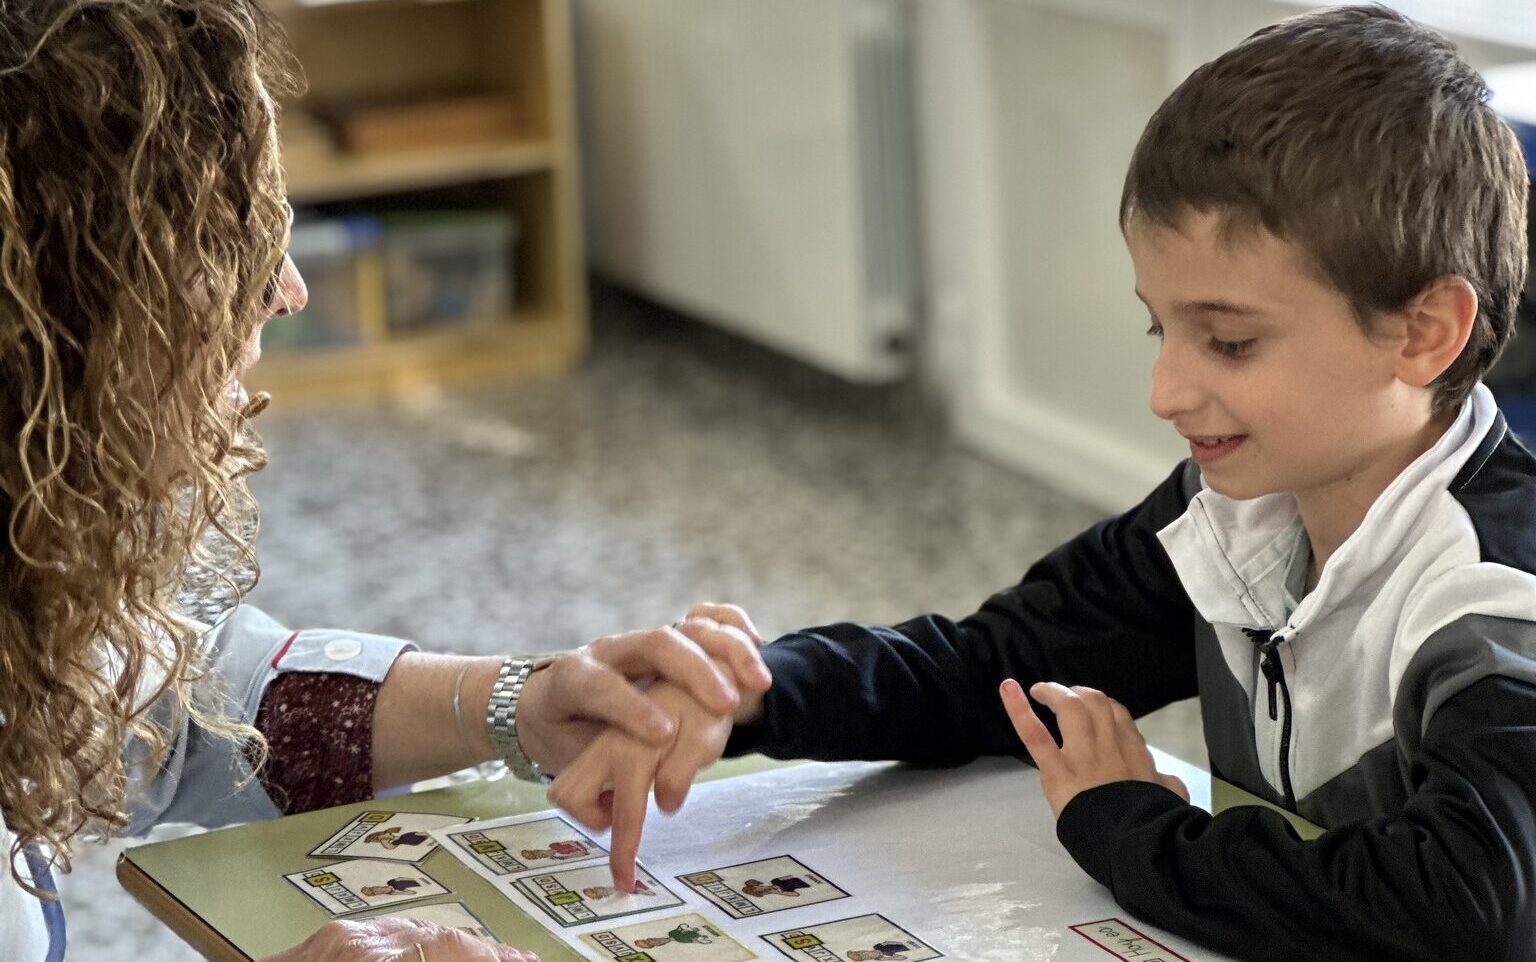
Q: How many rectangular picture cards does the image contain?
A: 8